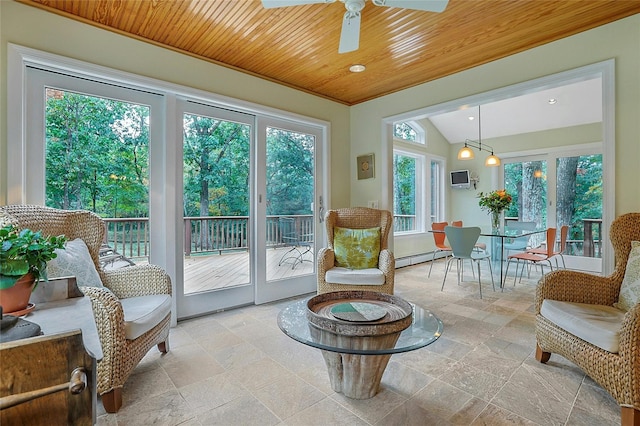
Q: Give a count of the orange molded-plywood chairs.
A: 4